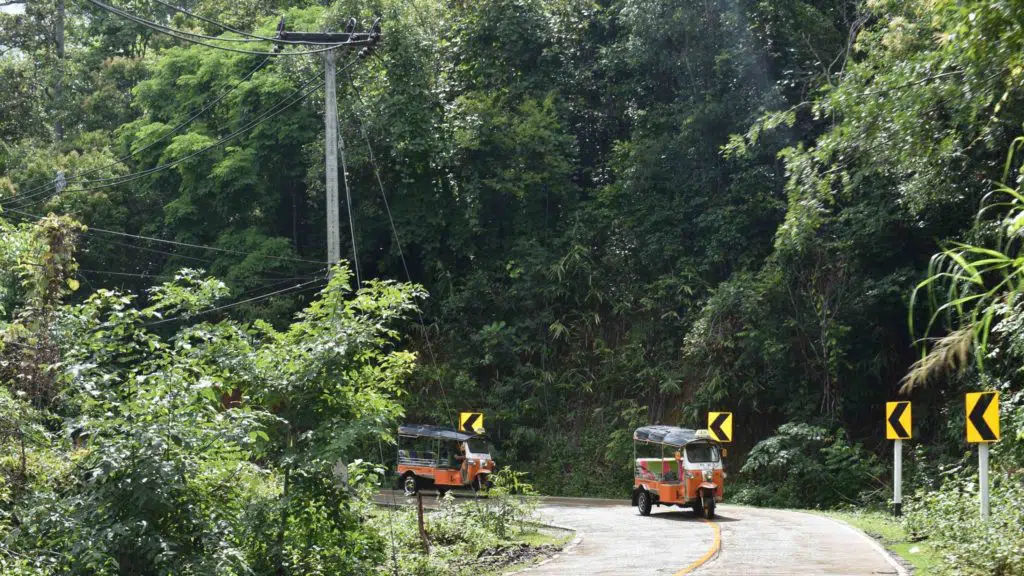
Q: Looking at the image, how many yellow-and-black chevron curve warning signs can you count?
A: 4